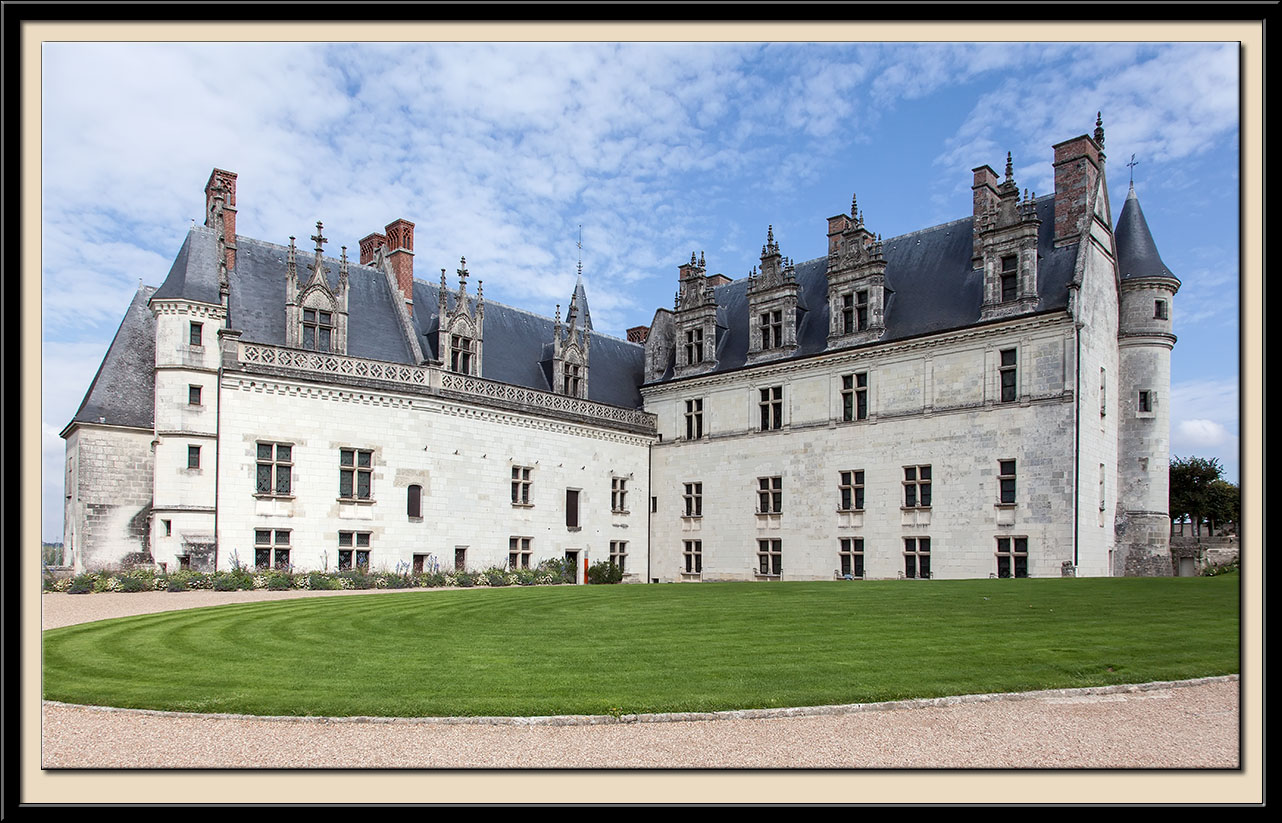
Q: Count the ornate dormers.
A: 7